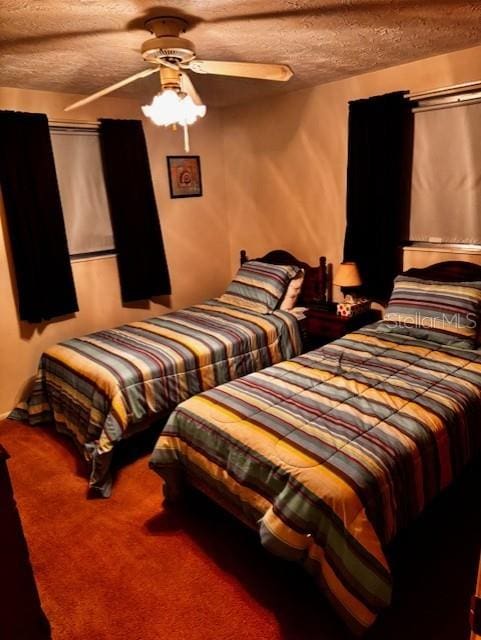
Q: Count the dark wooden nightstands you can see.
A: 1